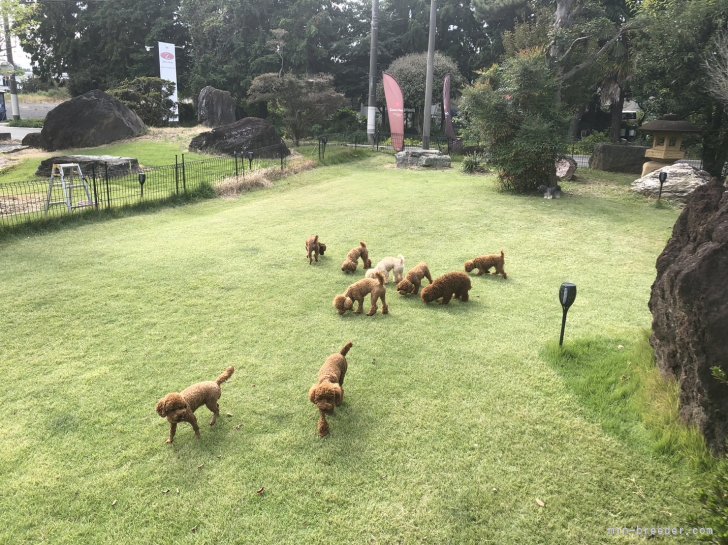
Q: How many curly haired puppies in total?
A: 9